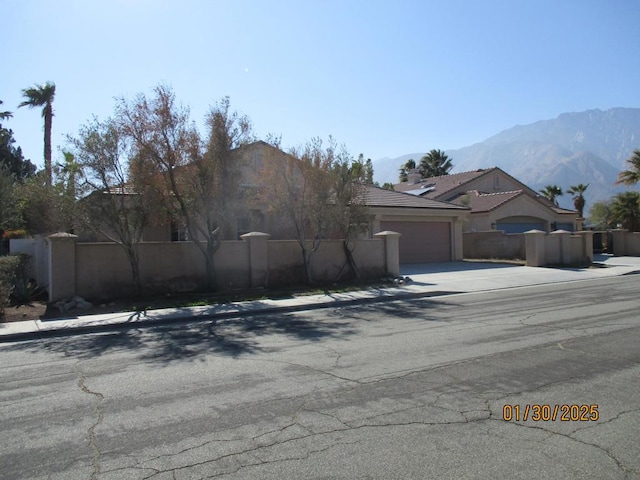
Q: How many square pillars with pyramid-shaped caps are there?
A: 5